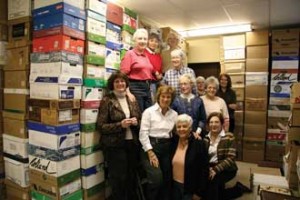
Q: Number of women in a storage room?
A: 12